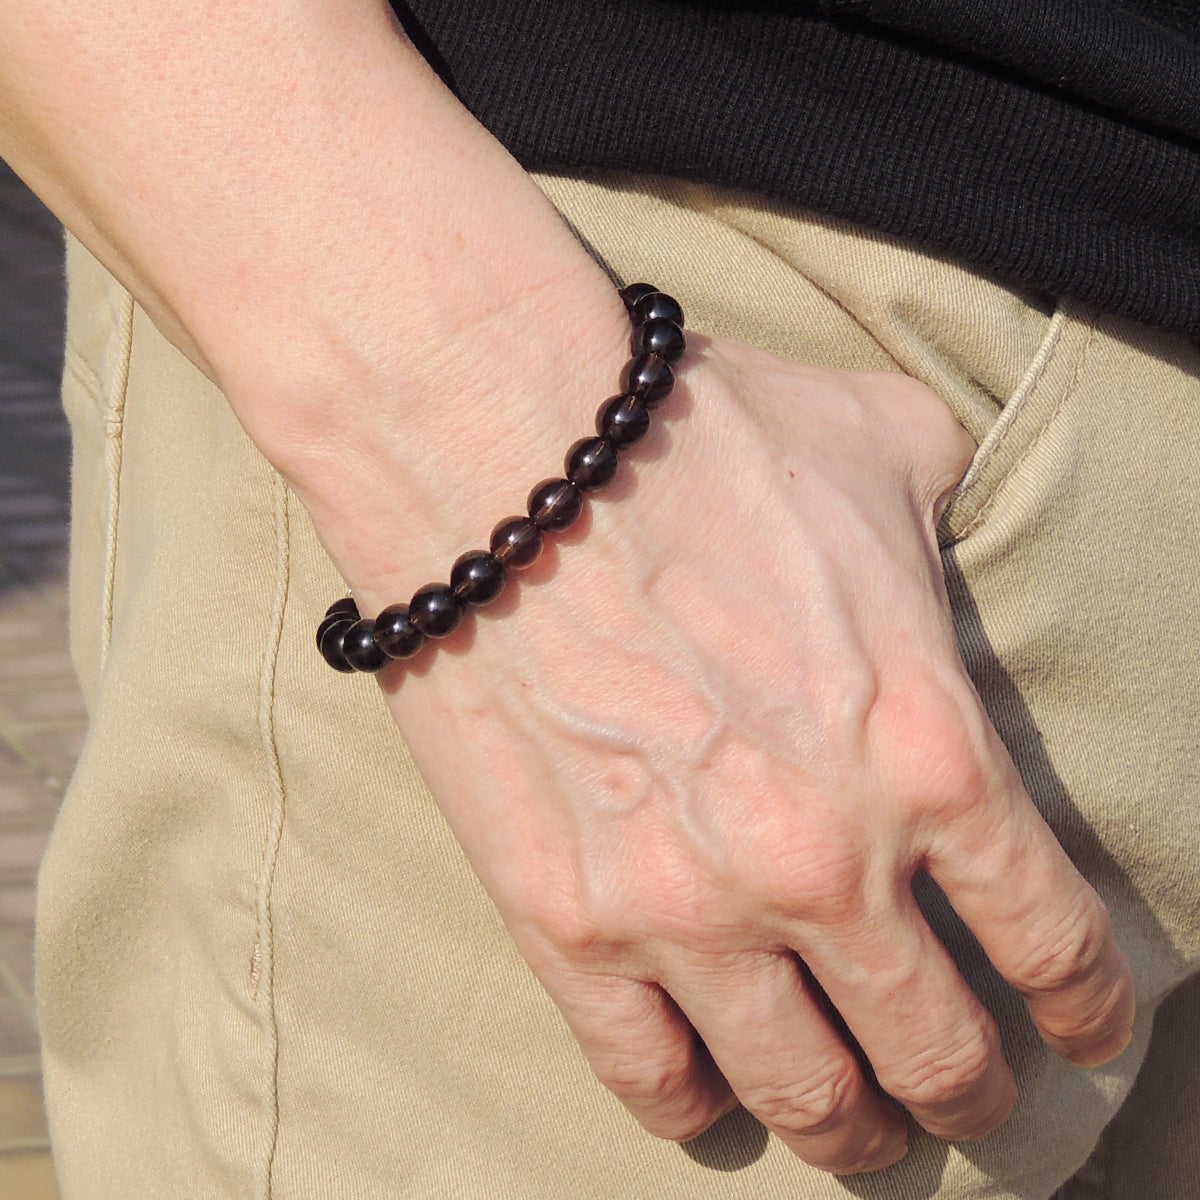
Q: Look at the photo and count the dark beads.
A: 15